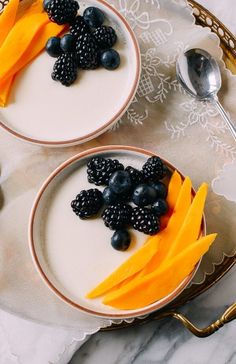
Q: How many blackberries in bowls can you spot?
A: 11